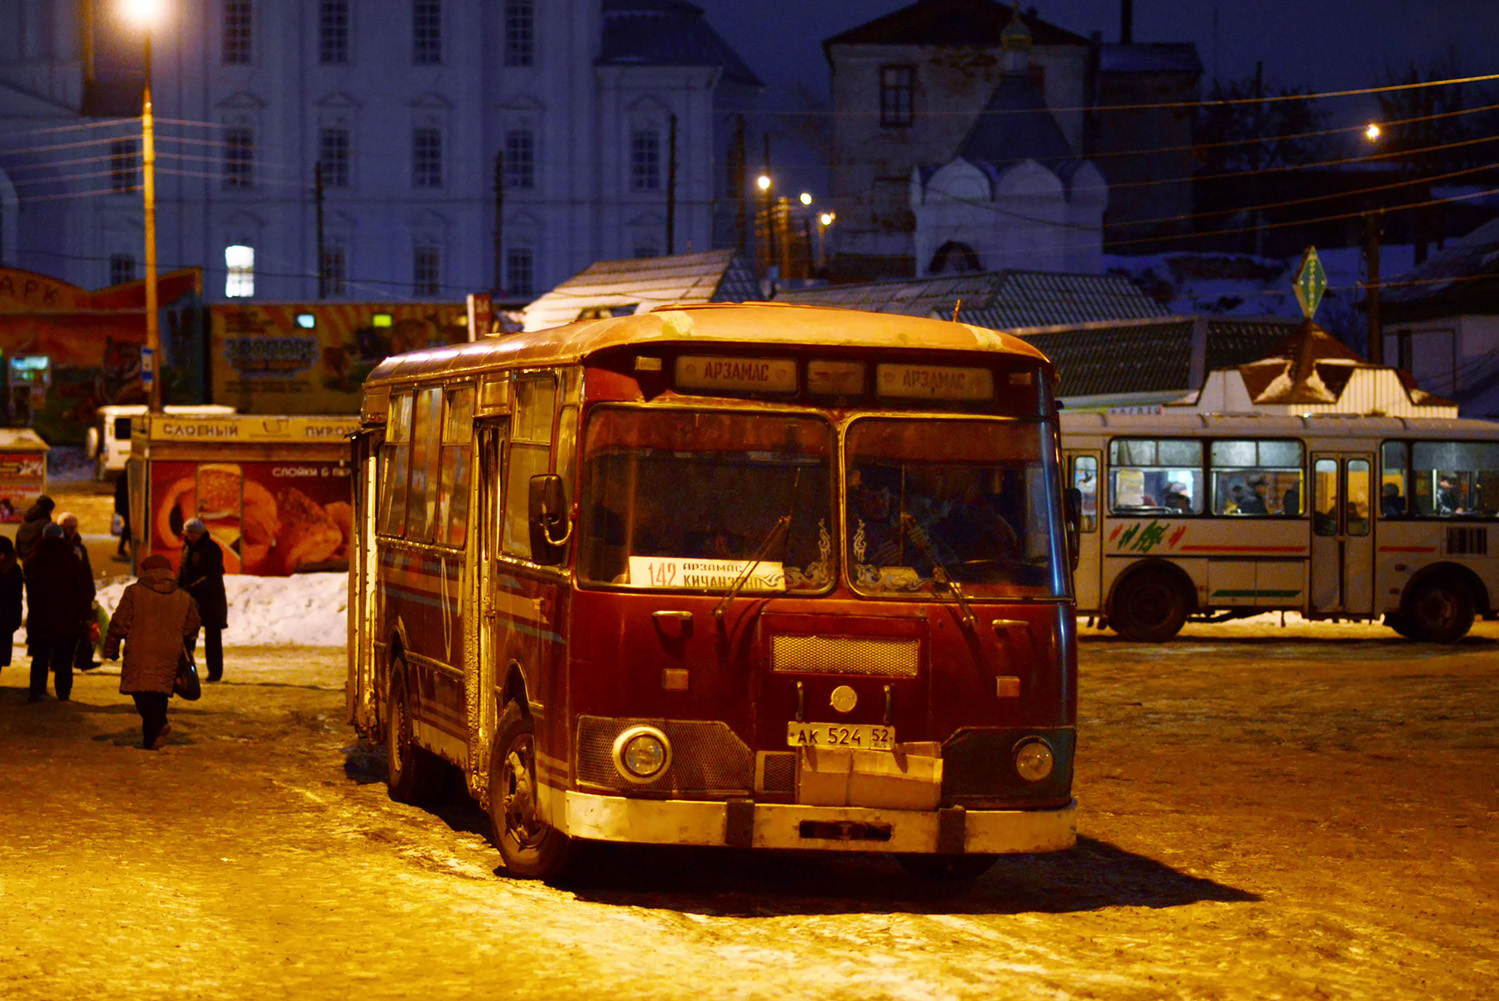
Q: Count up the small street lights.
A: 4